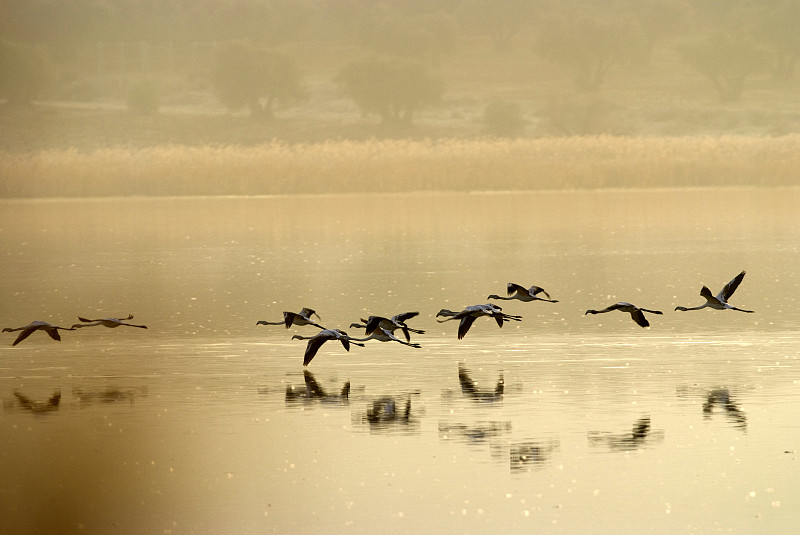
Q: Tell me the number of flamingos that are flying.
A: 11